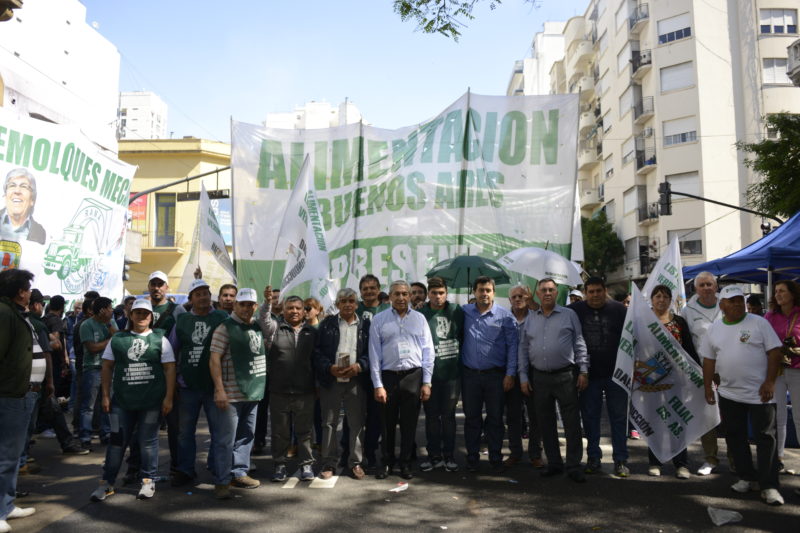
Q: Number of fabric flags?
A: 4